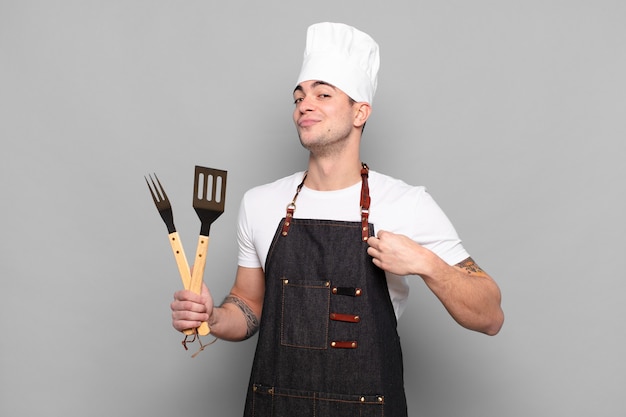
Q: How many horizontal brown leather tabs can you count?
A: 2